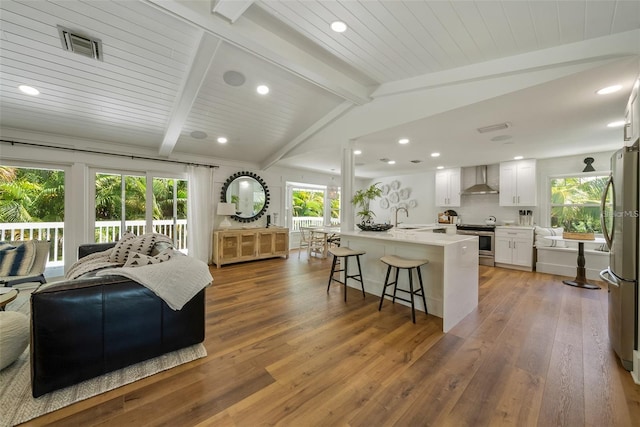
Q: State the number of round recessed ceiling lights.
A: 12